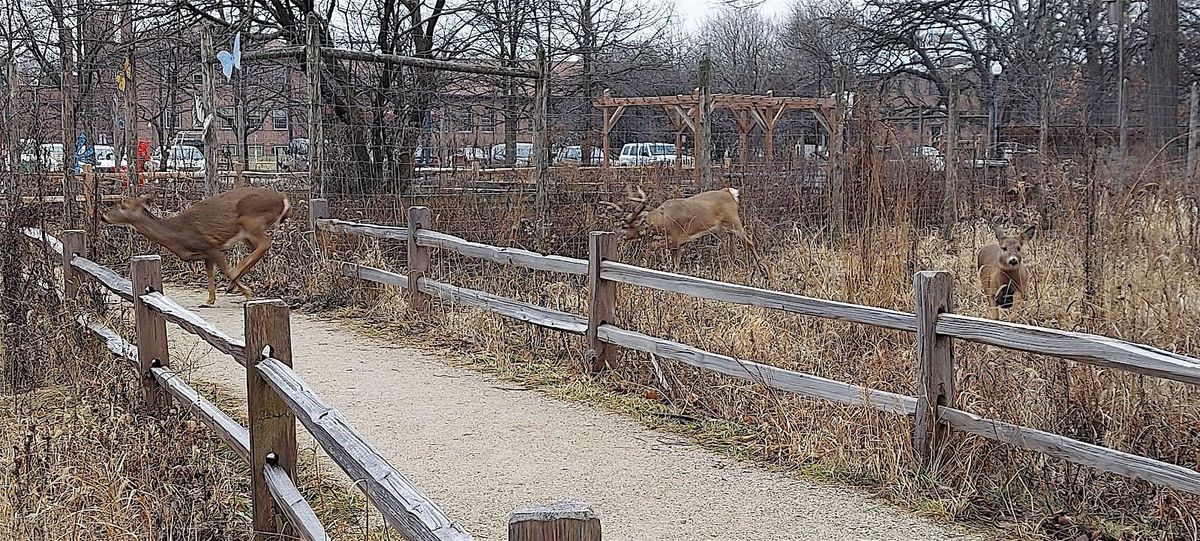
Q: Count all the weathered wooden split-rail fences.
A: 2